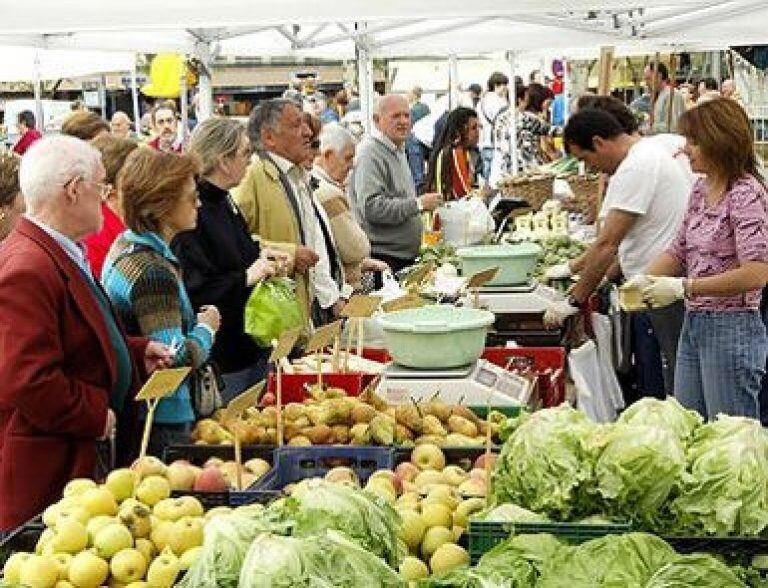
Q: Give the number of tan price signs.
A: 8